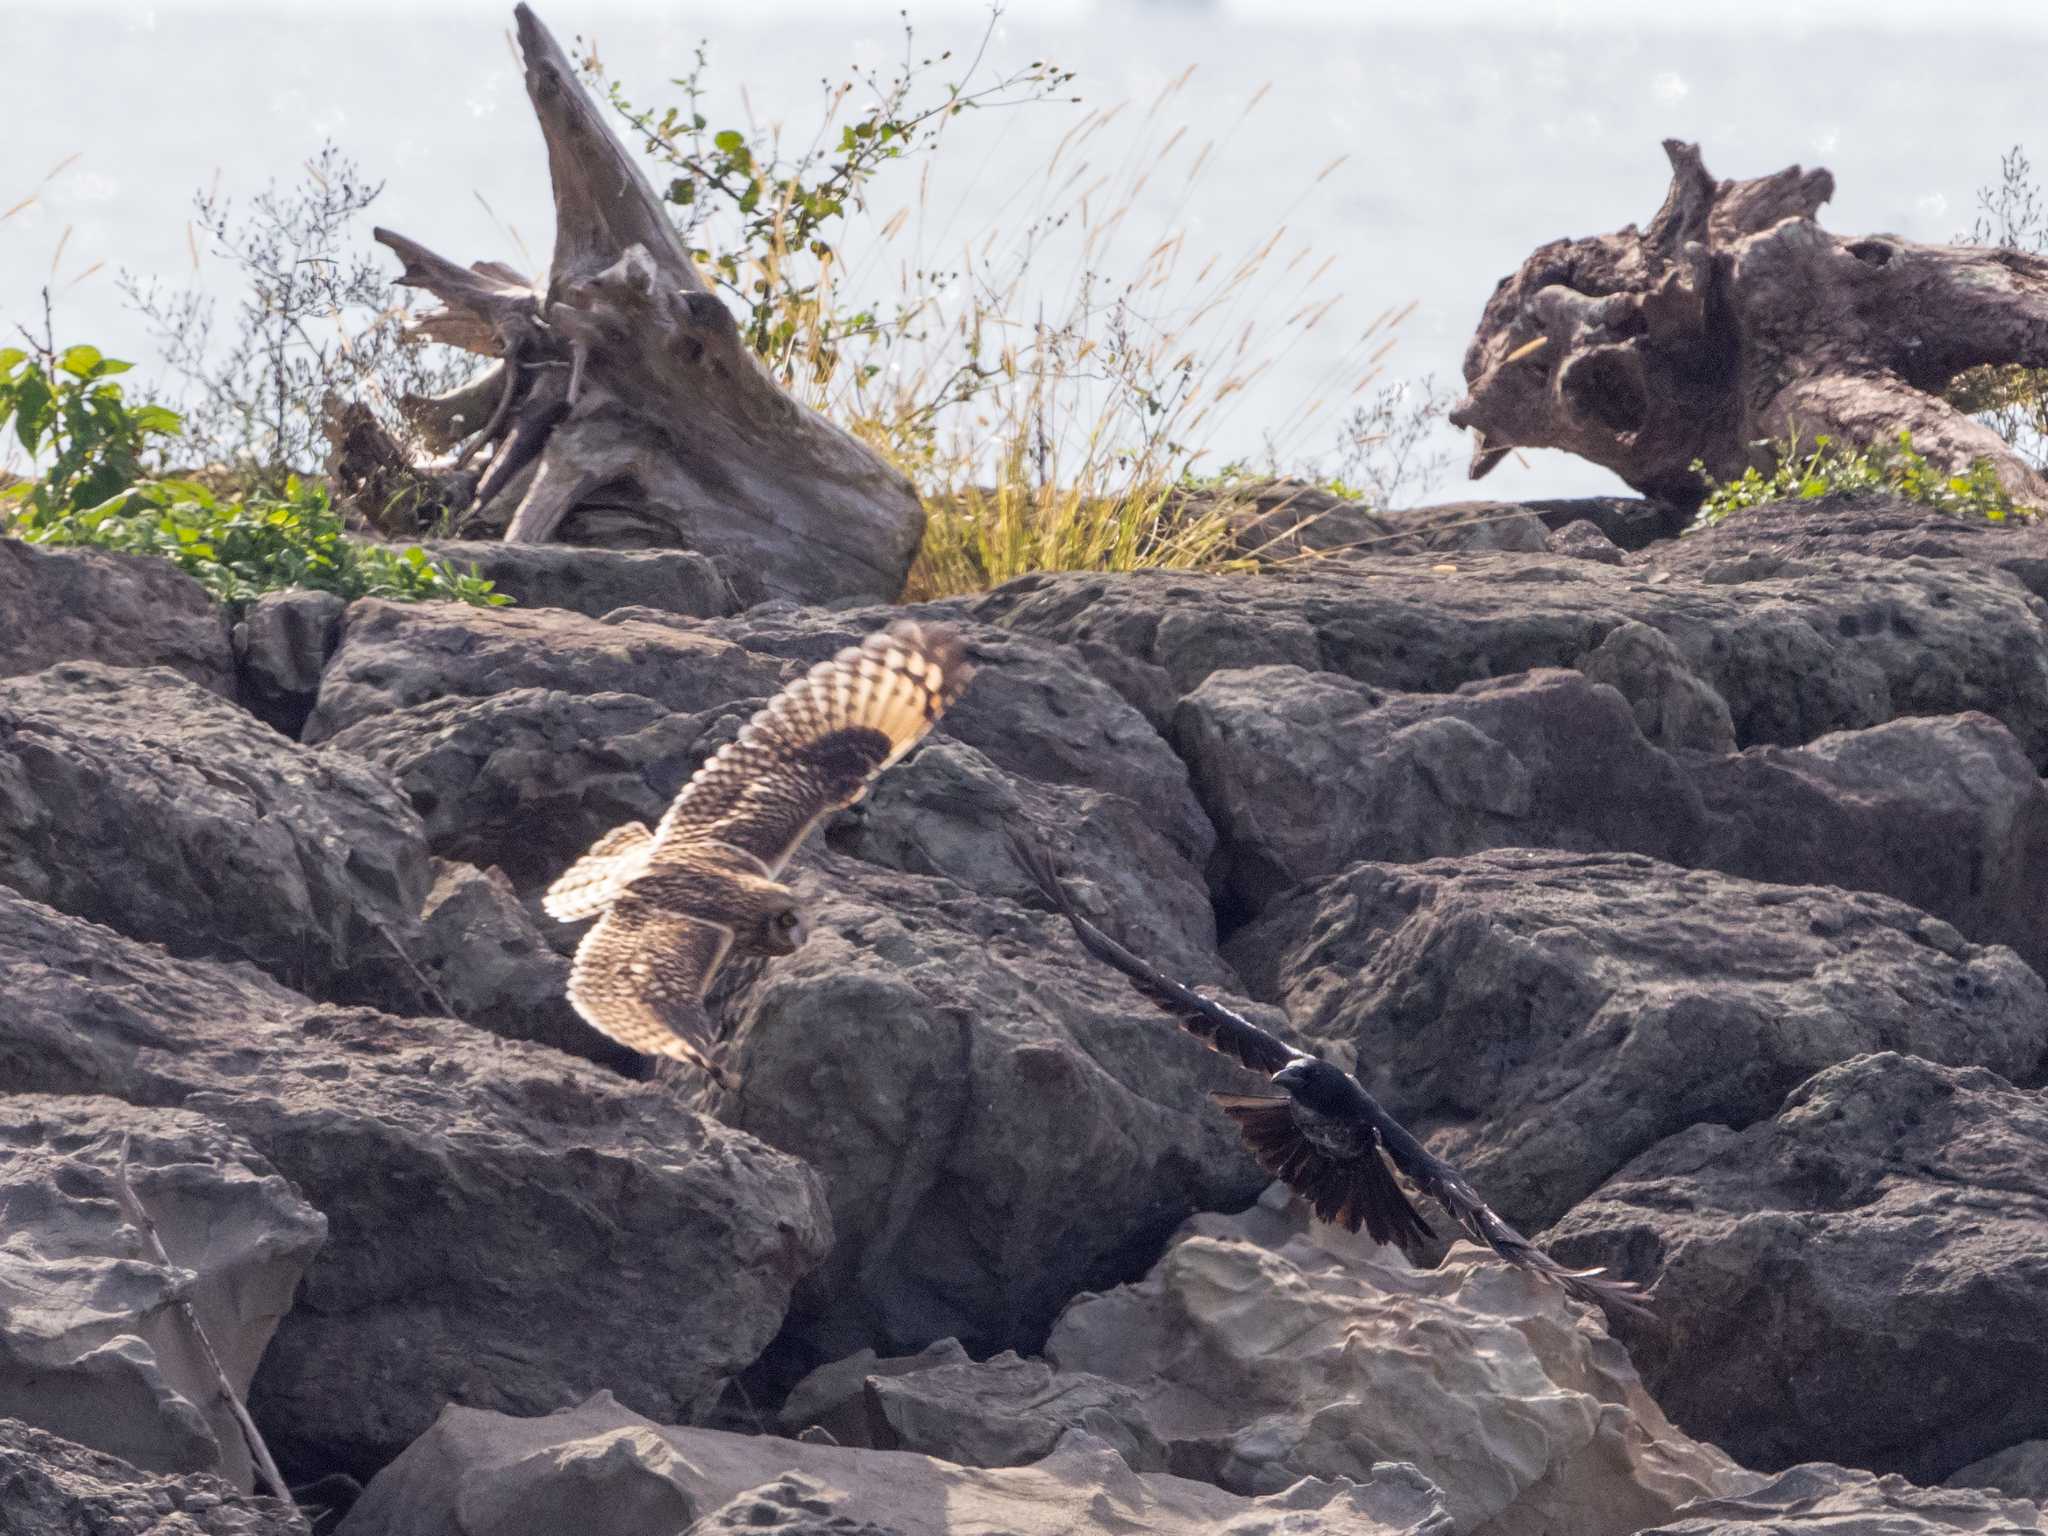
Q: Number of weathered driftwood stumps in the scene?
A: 2